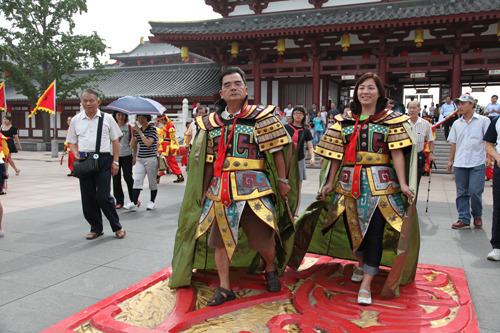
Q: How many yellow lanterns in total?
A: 6